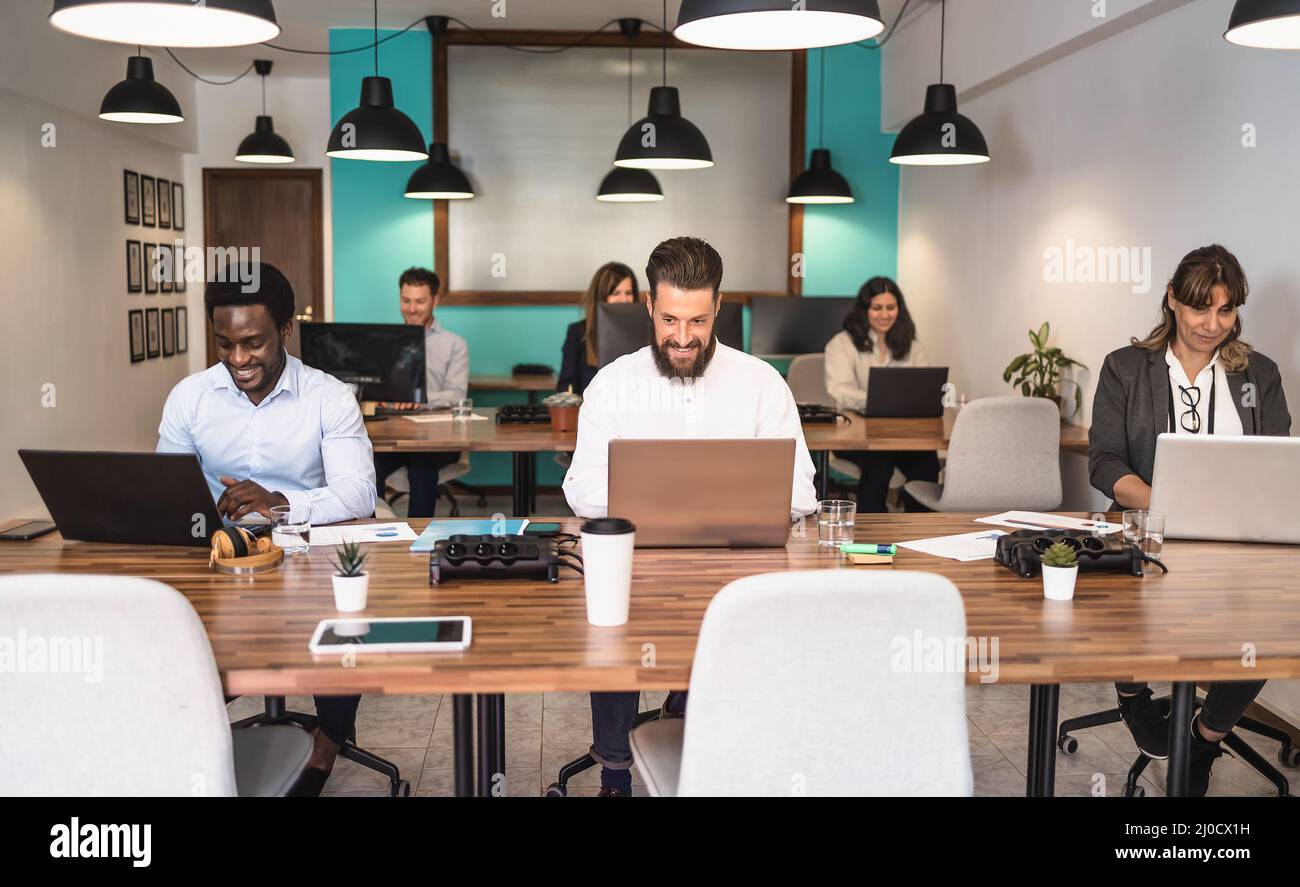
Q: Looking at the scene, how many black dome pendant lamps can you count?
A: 11